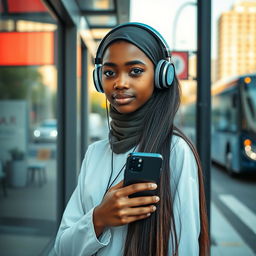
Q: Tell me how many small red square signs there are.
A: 1